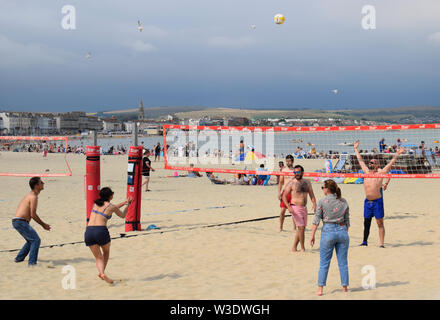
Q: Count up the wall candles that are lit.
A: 0